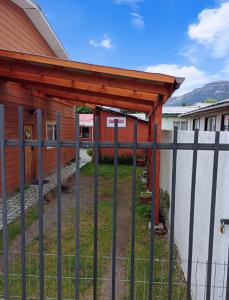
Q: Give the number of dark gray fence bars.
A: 12